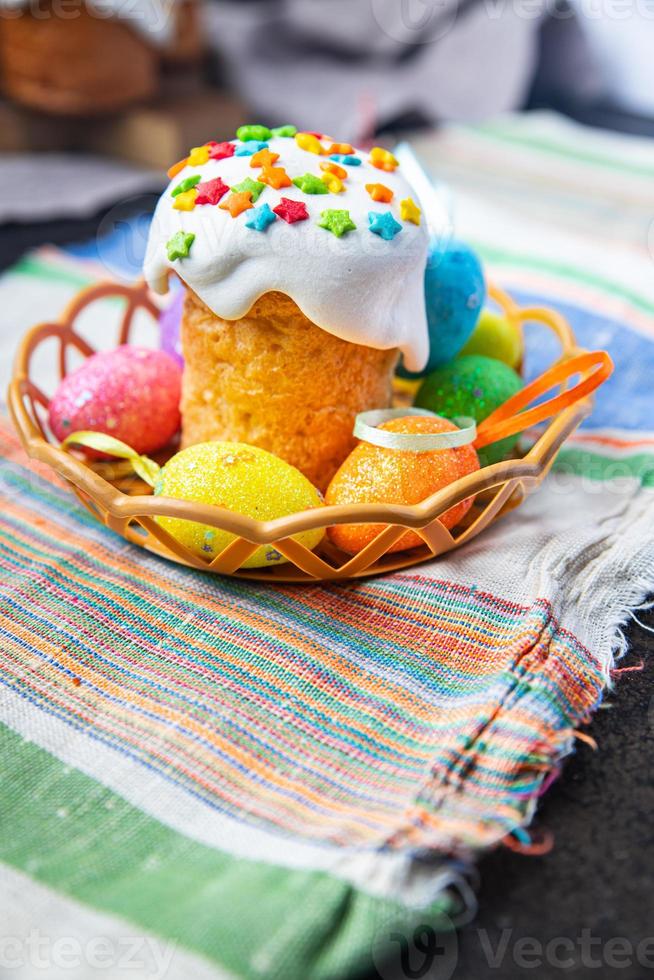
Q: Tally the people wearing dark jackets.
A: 0